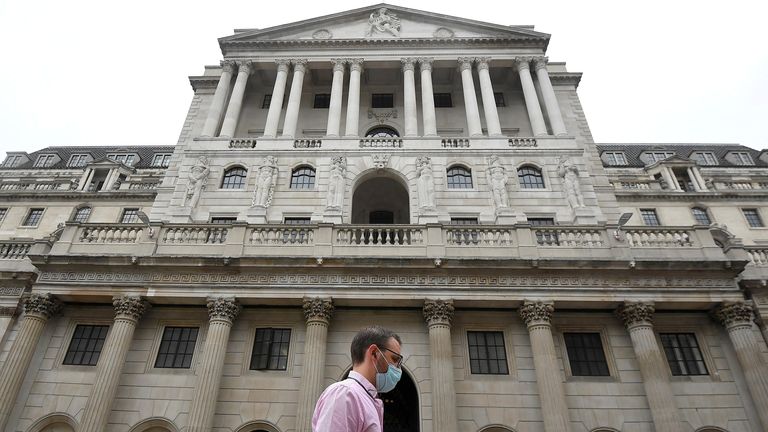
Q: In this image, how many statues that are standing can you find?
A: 6